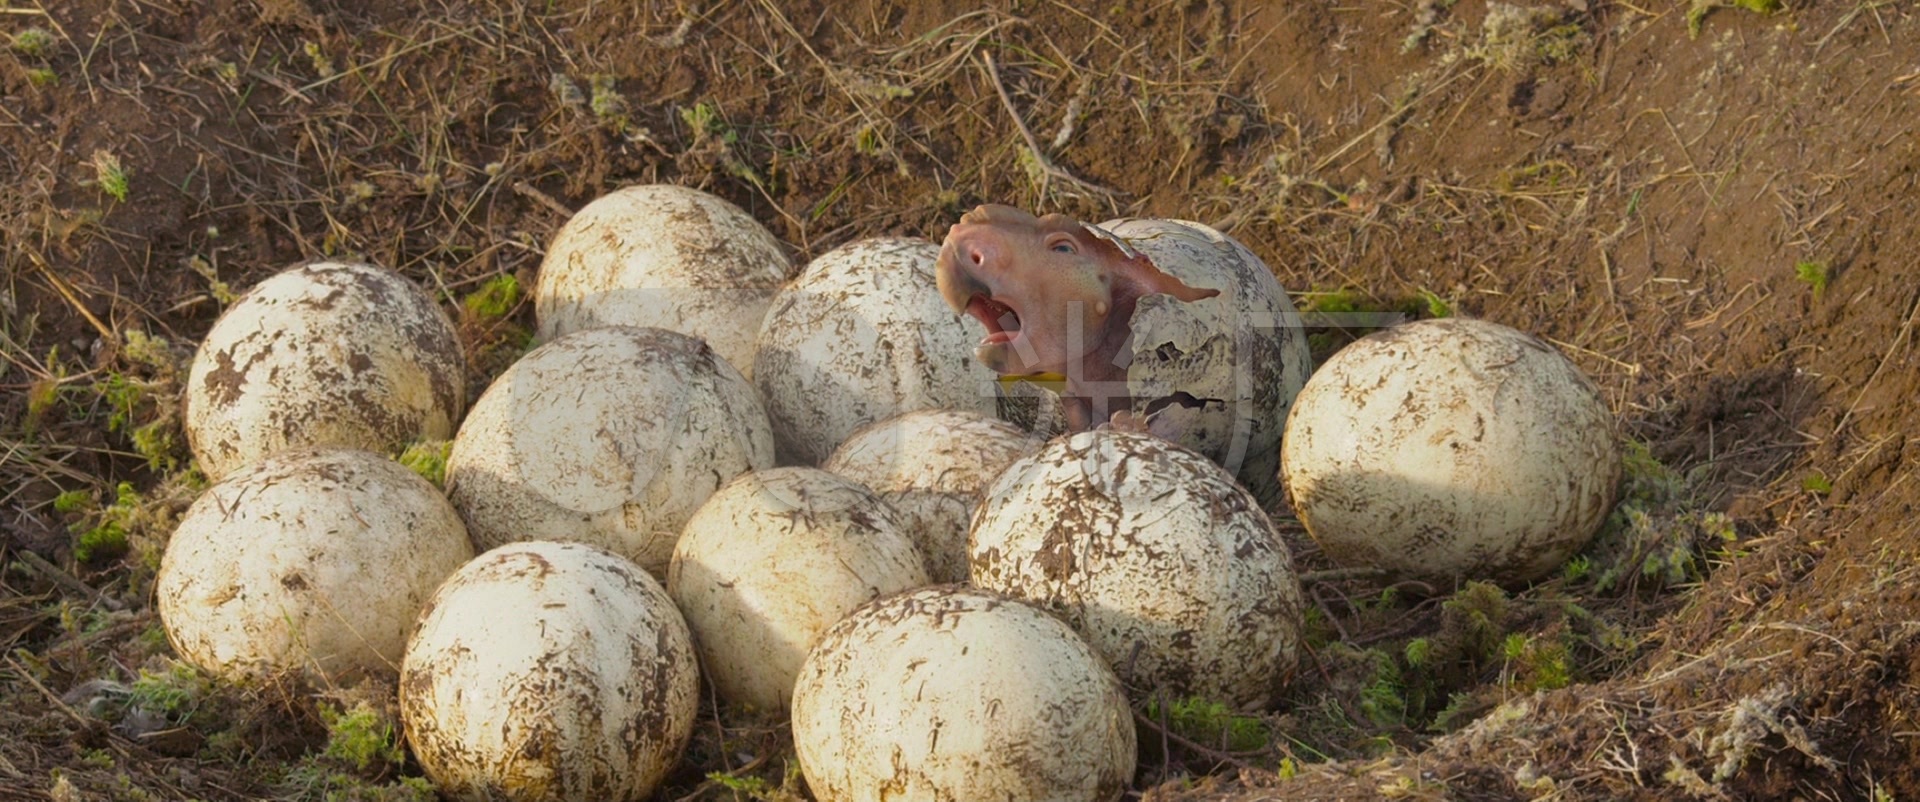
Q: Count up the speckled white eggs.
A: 12